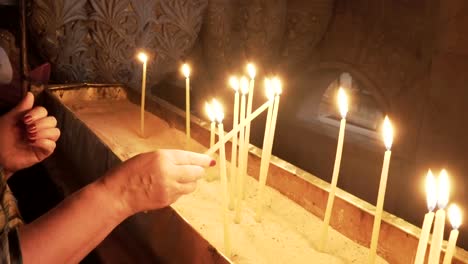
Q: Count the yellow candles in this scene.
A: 15